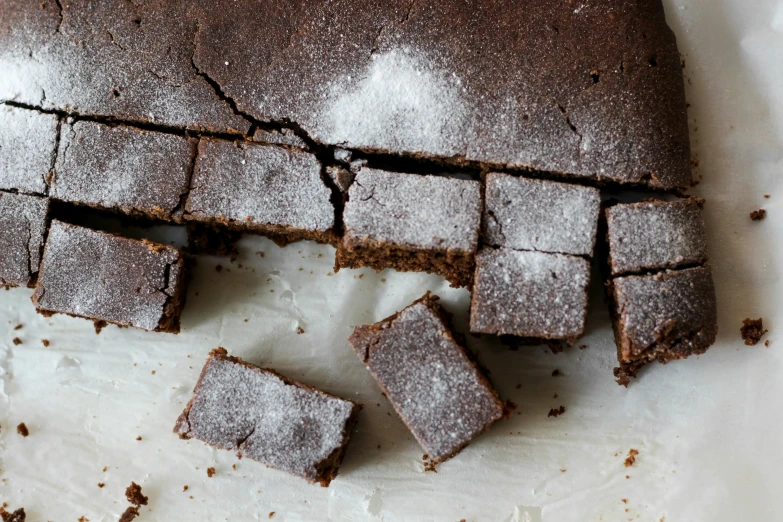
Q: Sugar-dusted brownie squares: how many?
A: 12